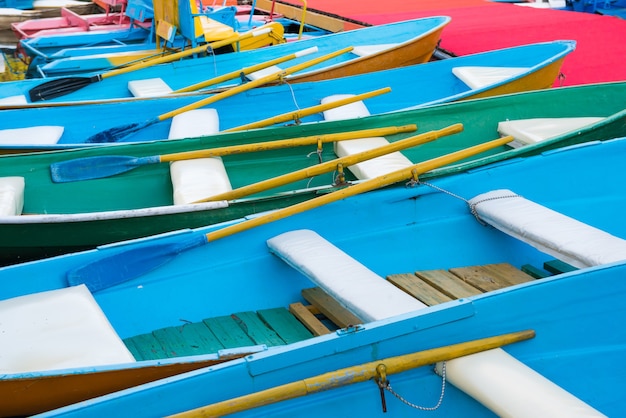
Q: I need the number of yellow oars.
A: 8